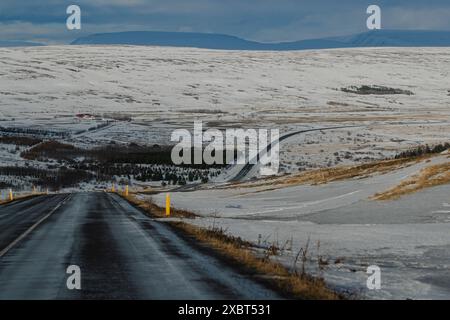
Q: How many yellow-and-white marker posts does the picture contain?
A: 6